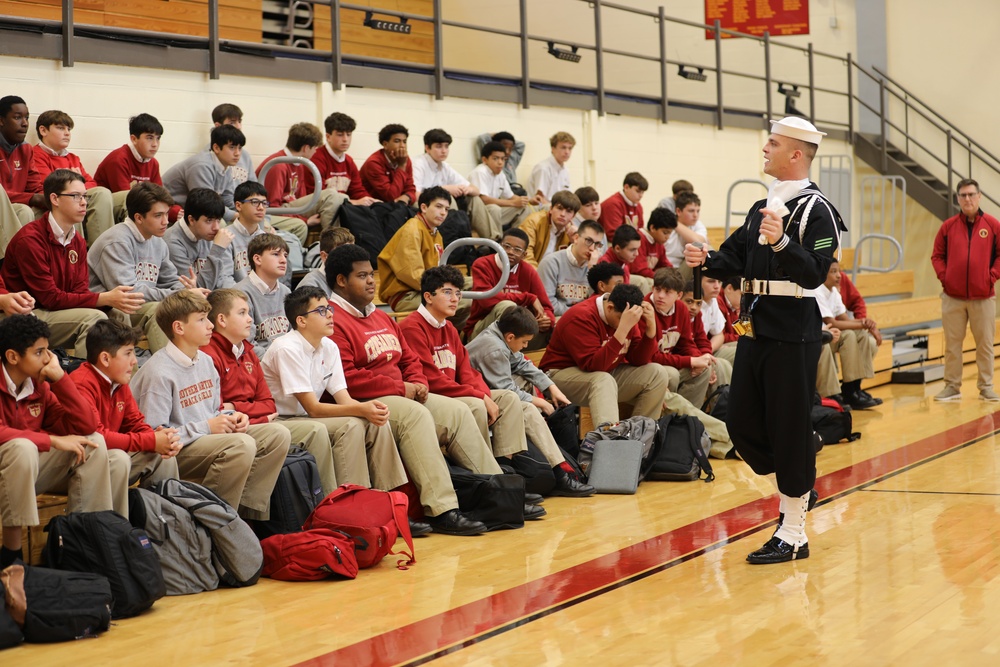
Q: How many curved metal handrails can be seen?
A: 4